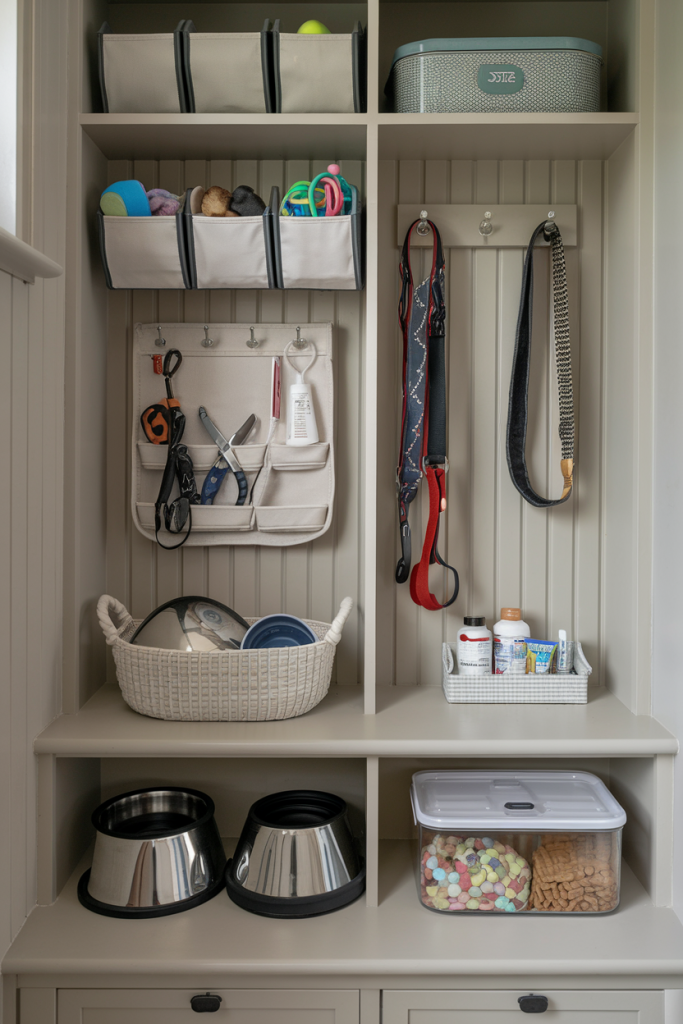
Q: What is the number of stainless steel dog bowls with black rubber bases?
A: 2